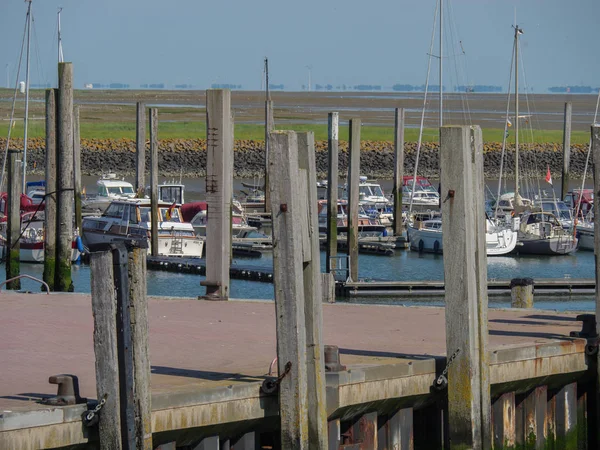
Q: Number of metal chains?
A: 3